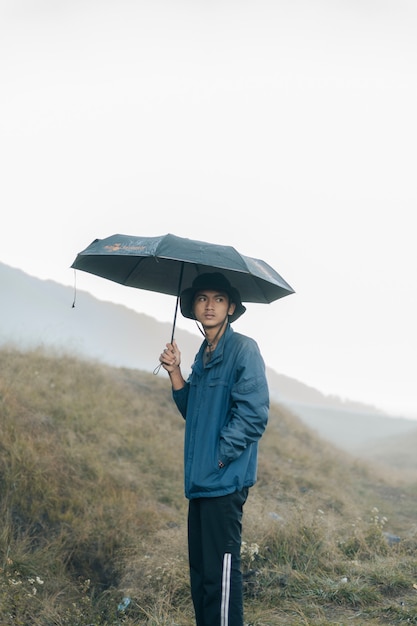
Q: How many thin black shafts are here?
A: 1